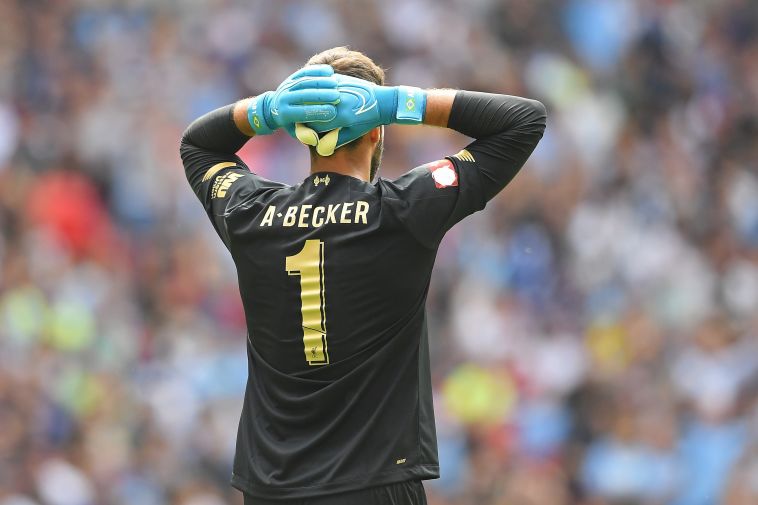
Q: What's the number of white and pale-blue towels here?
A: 0